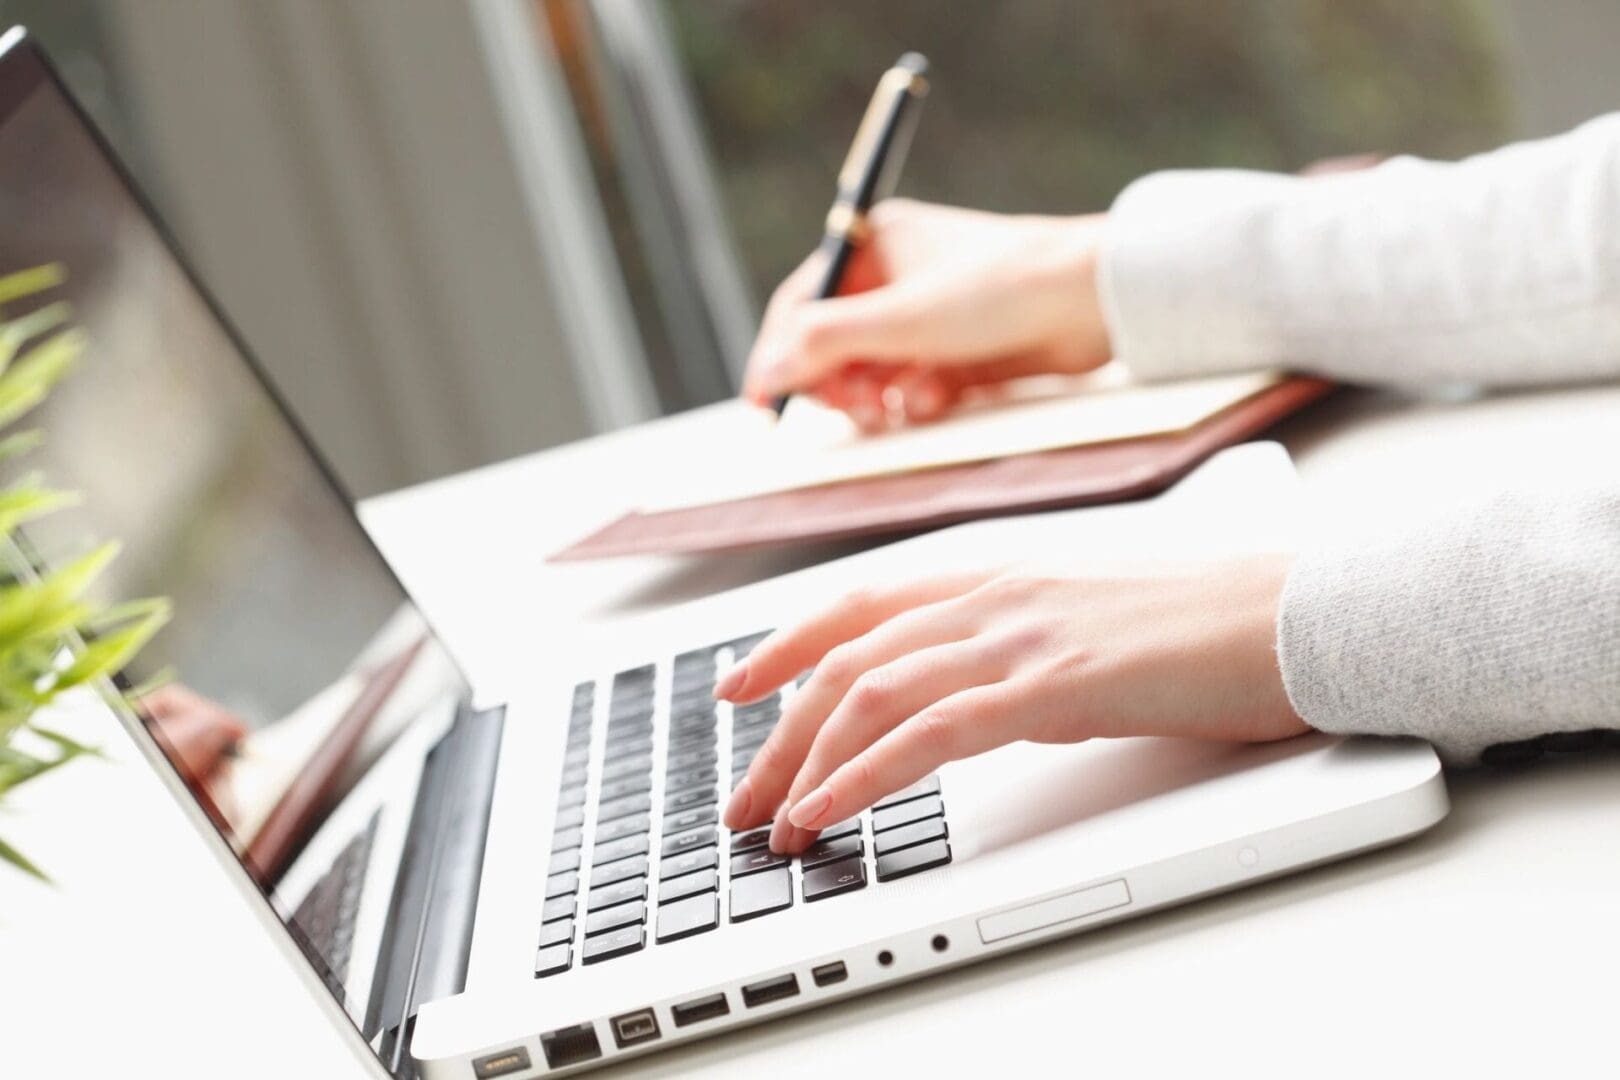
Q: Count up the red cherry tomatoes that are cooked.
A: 0